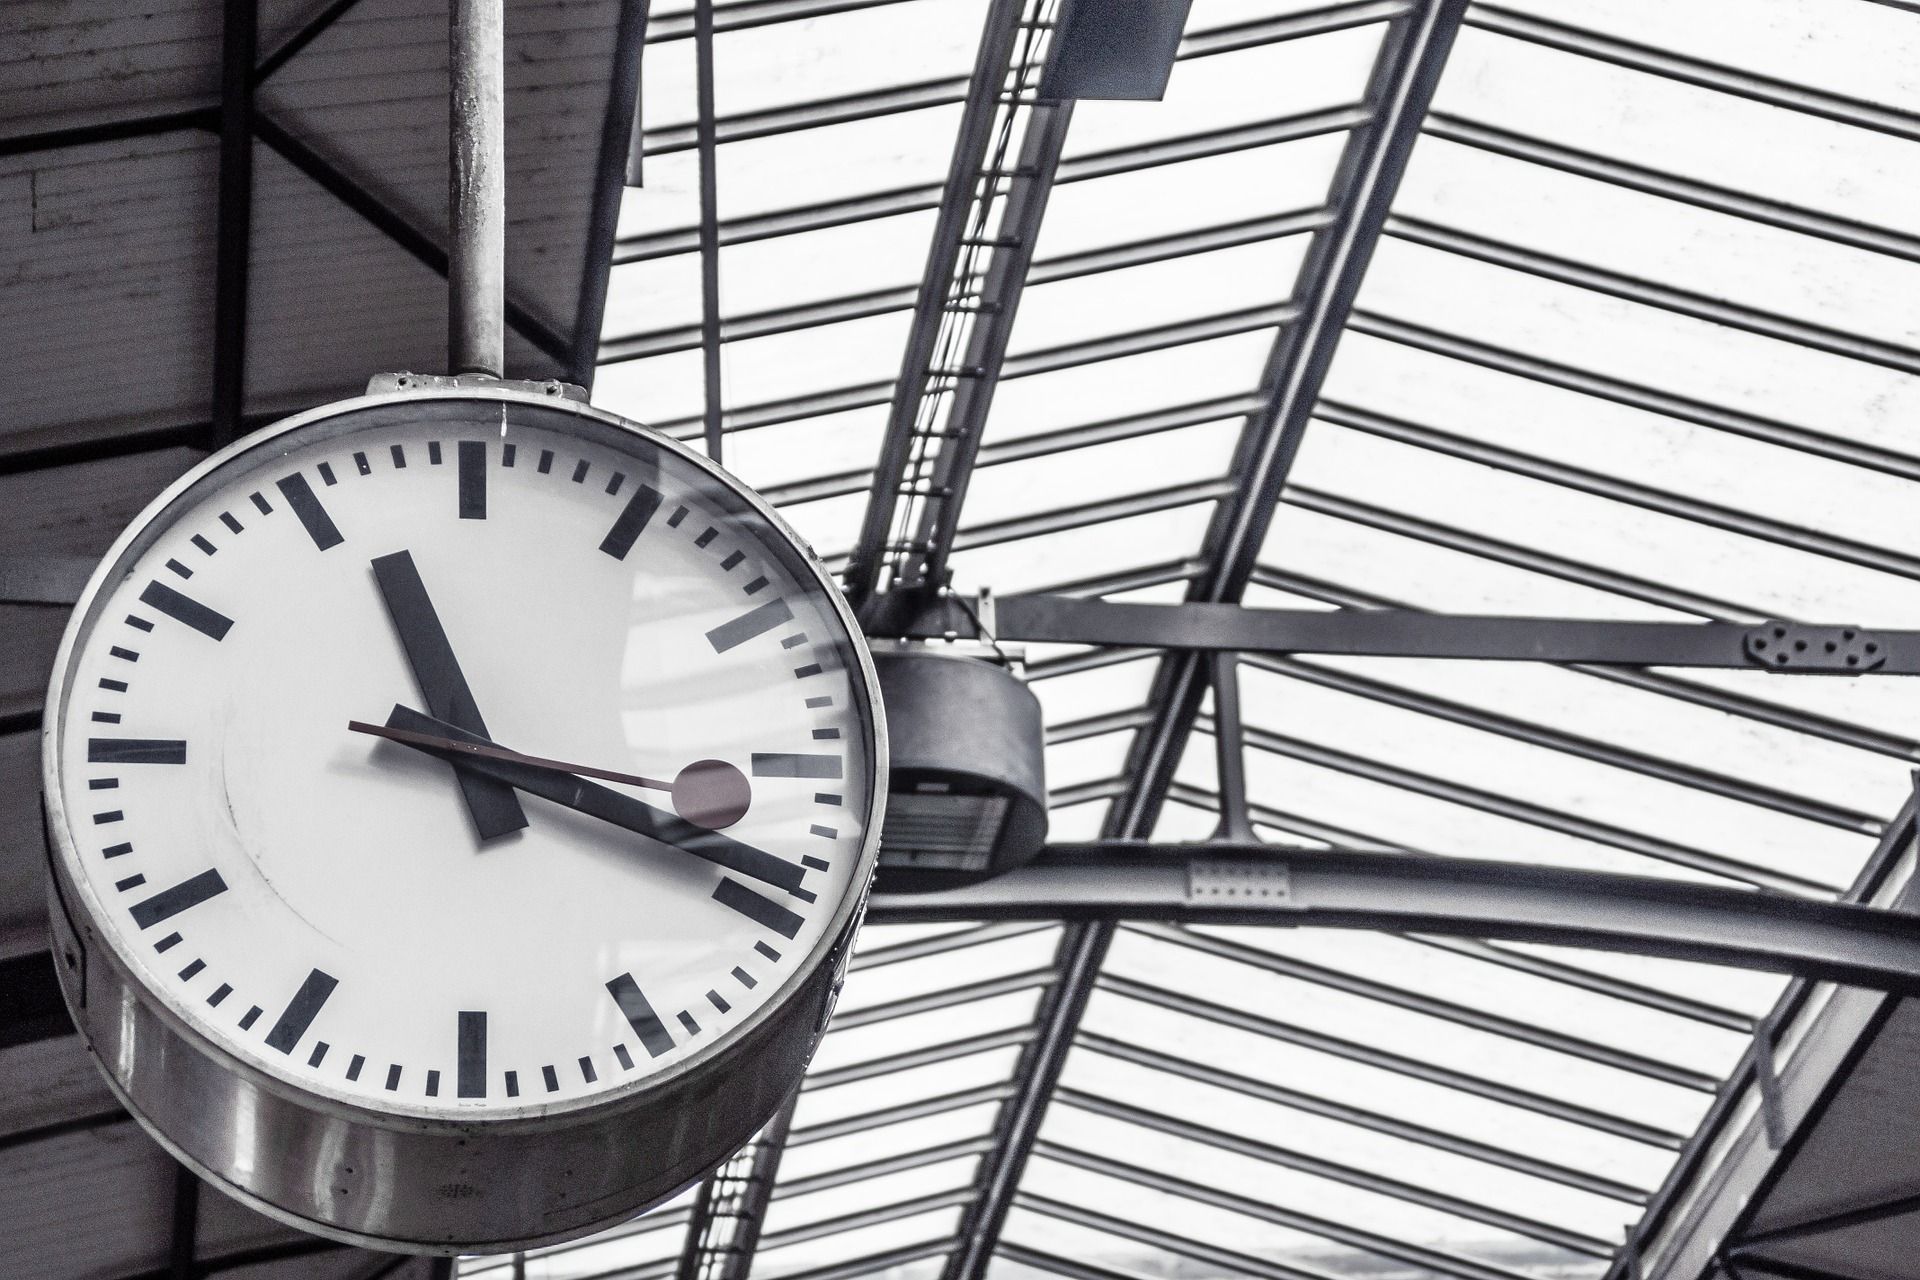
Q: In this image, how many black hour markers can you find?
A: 12